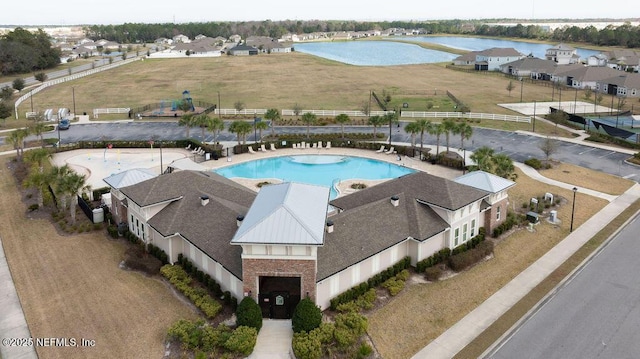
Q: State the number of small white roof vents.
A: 4